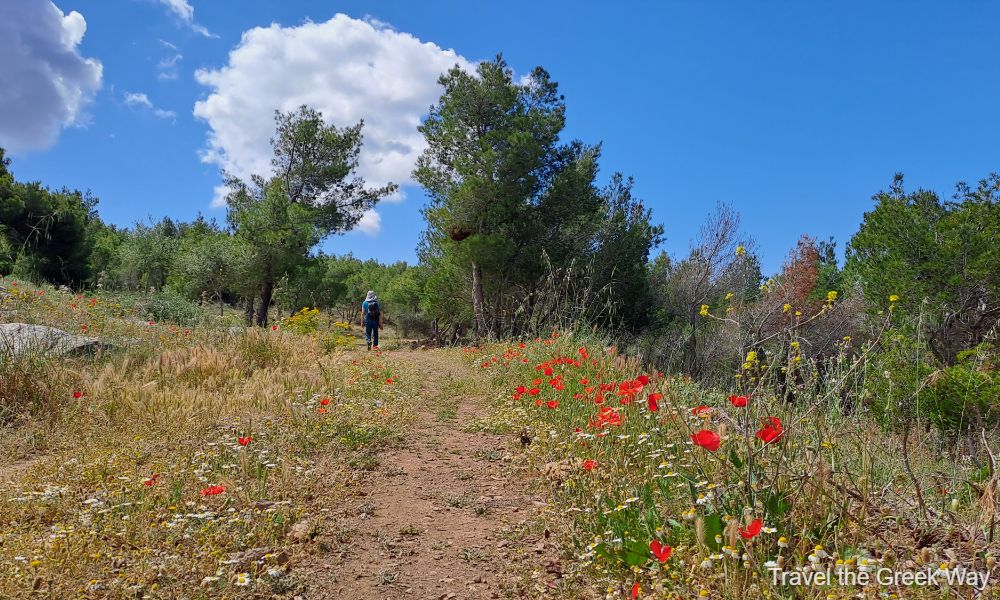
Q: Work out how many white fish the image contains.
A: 0